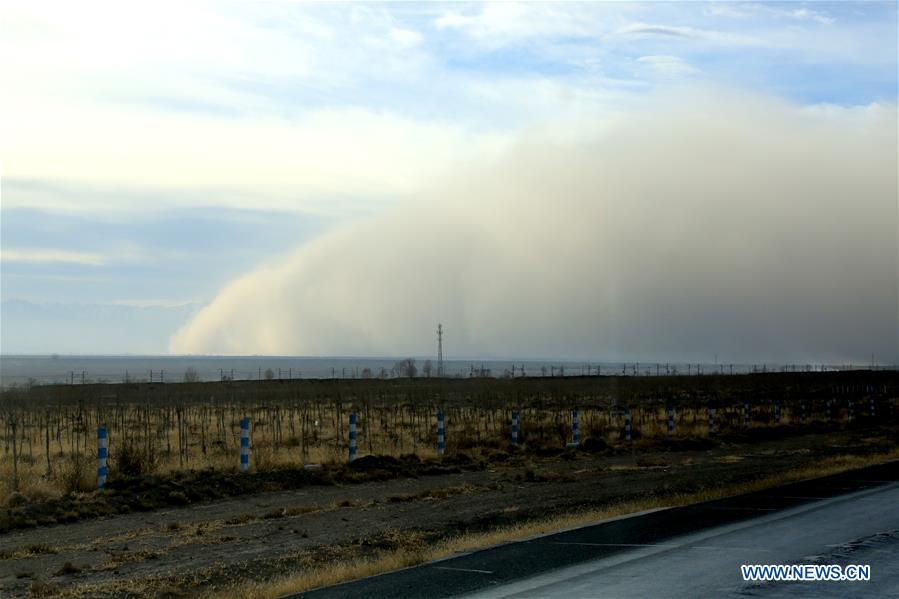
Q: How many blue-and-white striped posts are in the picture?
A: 15